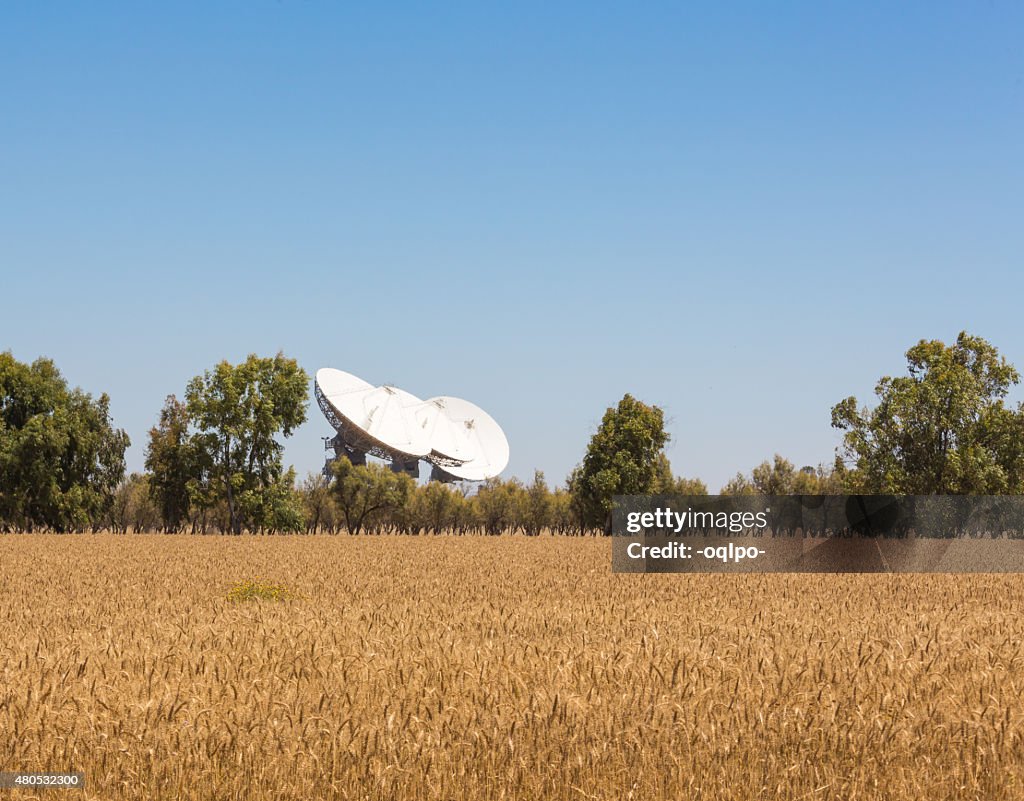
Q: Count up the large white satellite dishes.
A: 3